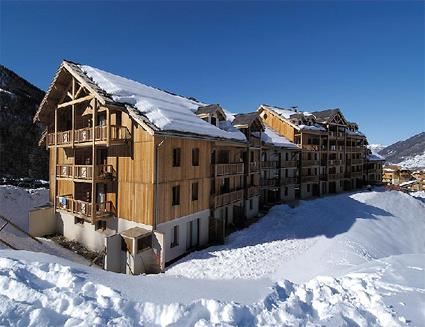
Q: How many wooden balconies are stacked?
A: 3